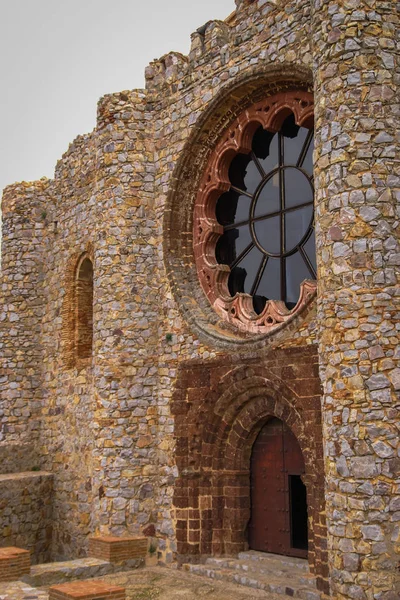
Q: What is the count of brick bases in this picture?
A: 3